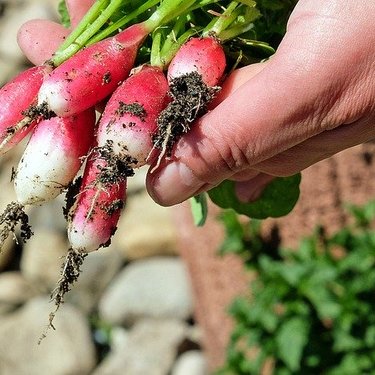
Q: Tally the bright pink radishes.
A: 6